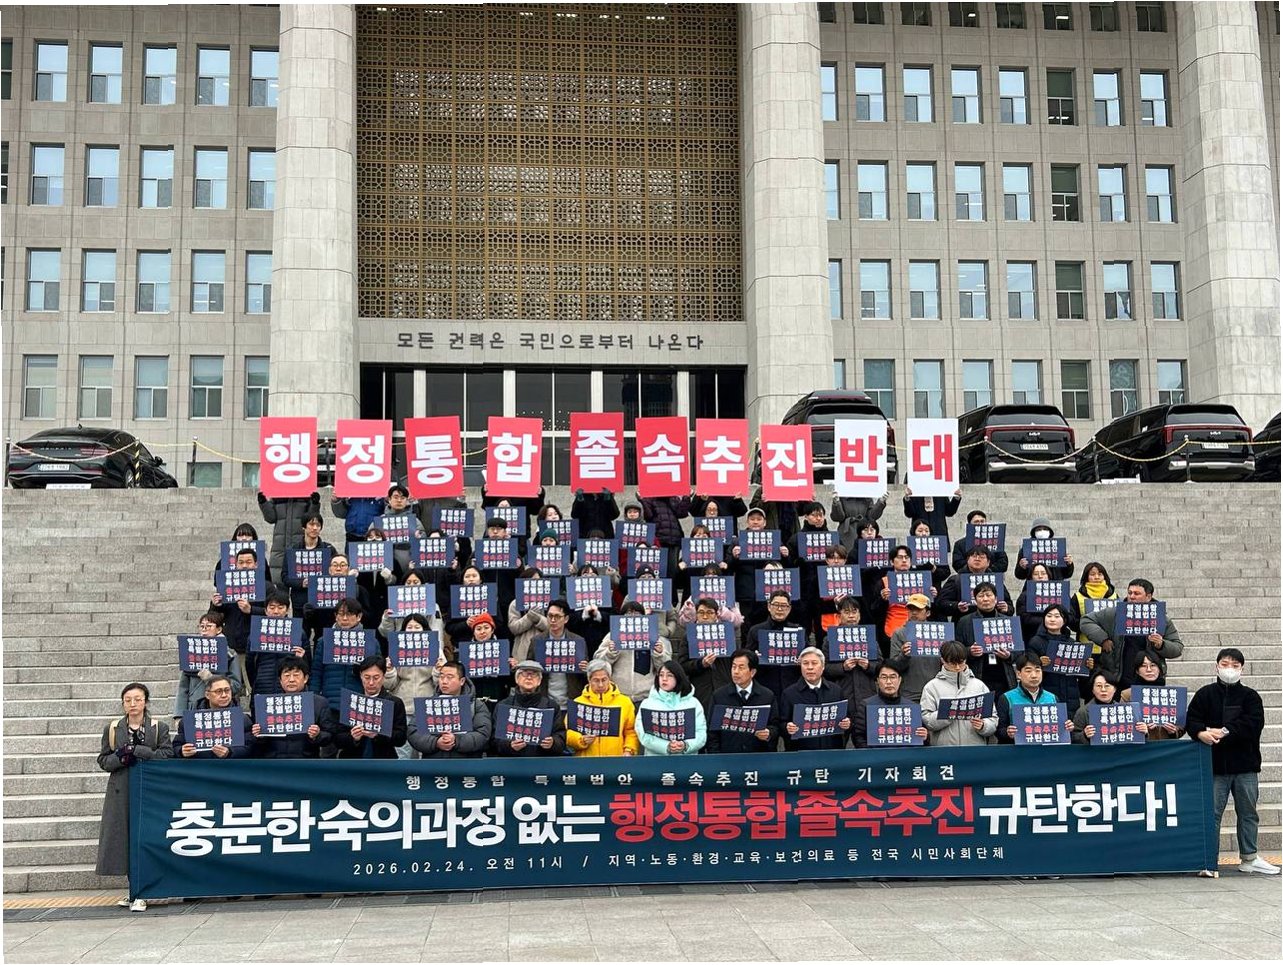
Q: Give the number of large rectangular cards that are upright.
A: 10